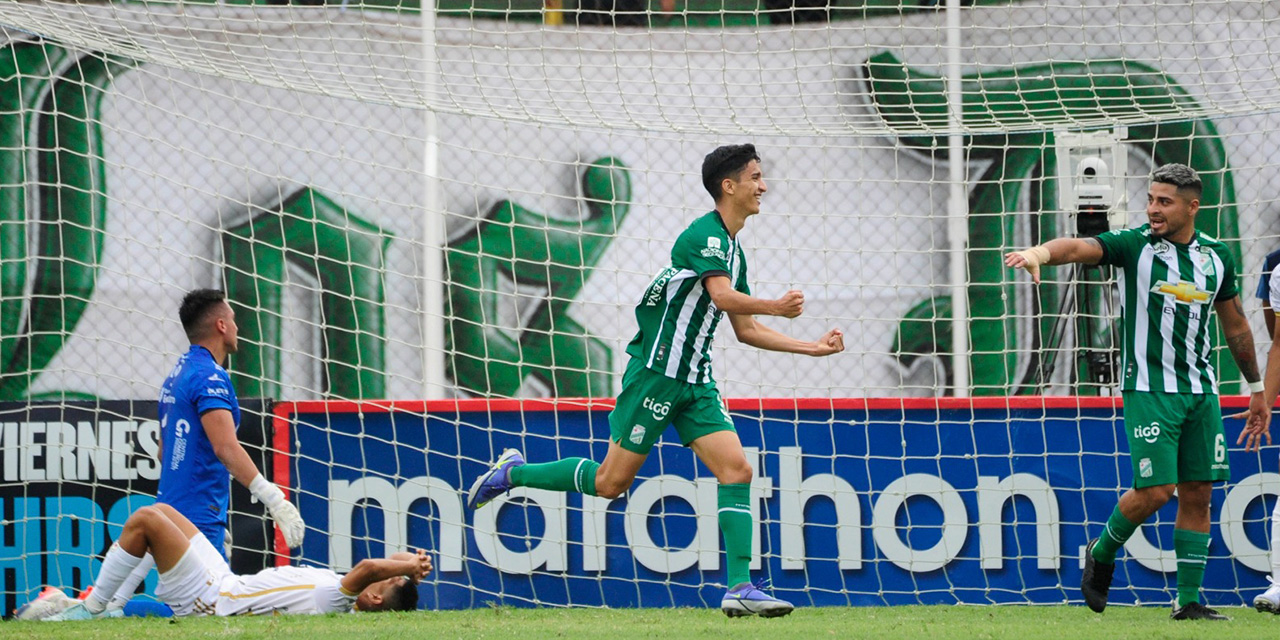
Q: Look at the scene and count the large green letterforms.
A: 4